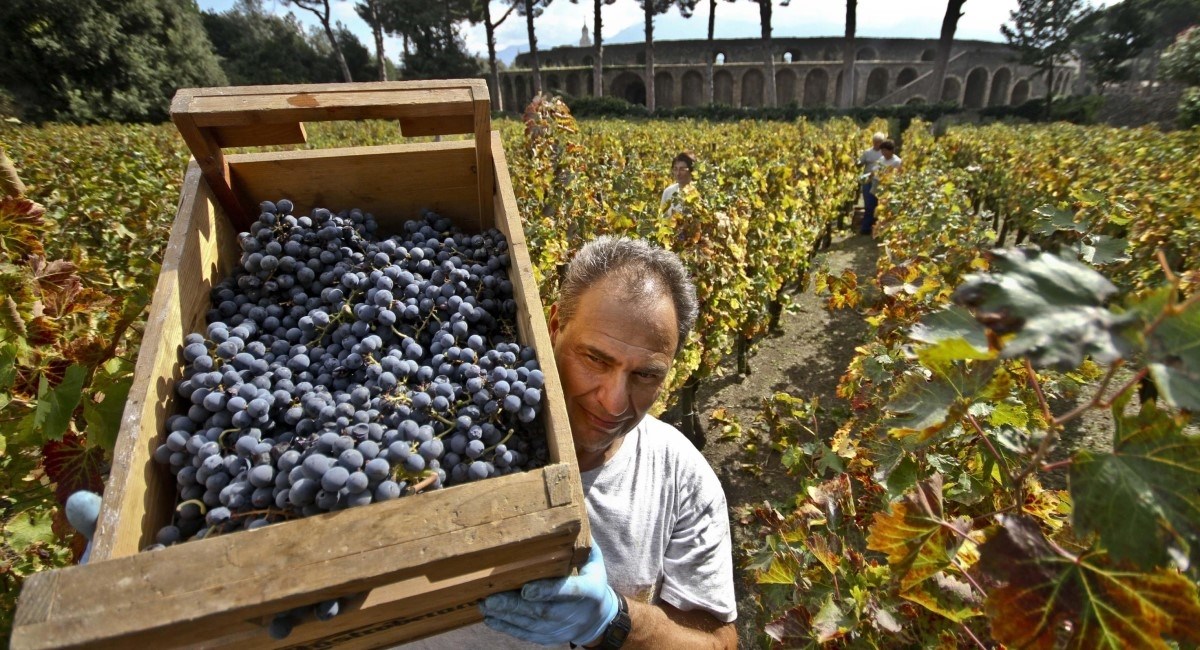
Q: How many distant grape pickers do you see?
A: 3